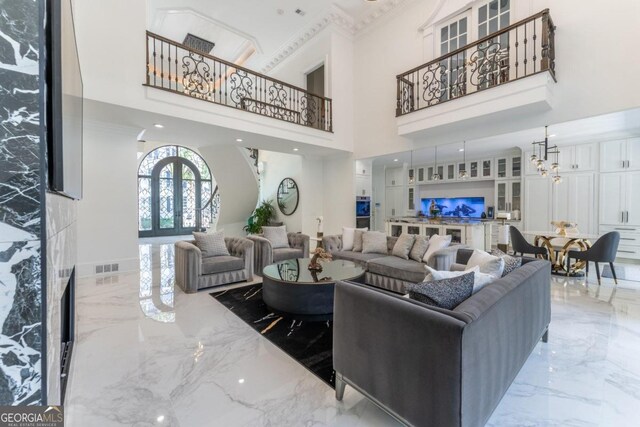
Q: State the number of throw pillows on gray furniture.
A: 13